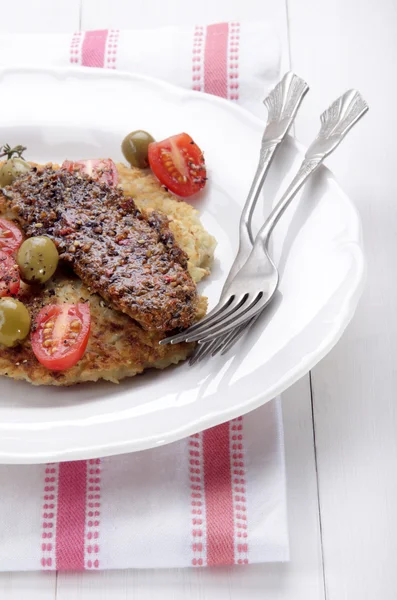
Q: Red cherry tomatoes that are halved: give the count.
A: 5